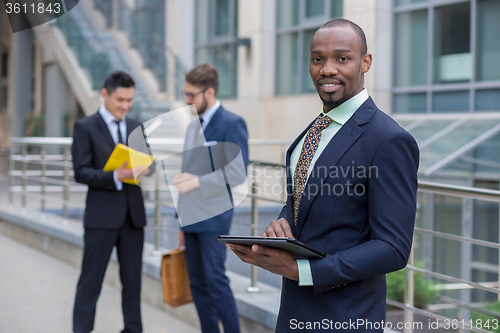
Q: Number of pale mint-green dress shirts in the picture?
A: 1